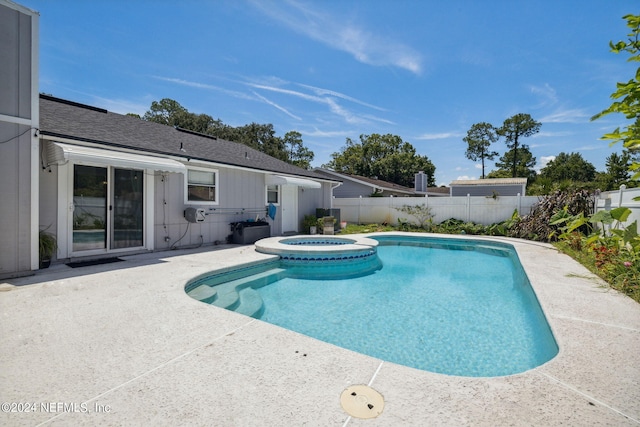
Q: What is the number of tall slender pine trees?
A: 2